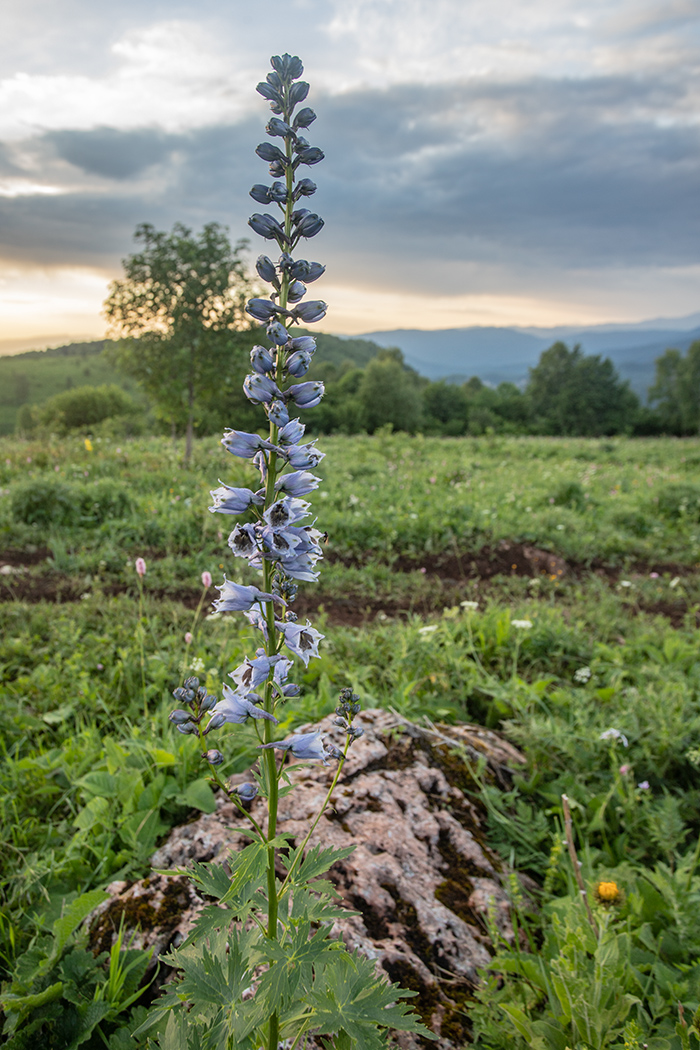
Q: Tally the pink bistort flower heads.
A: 3